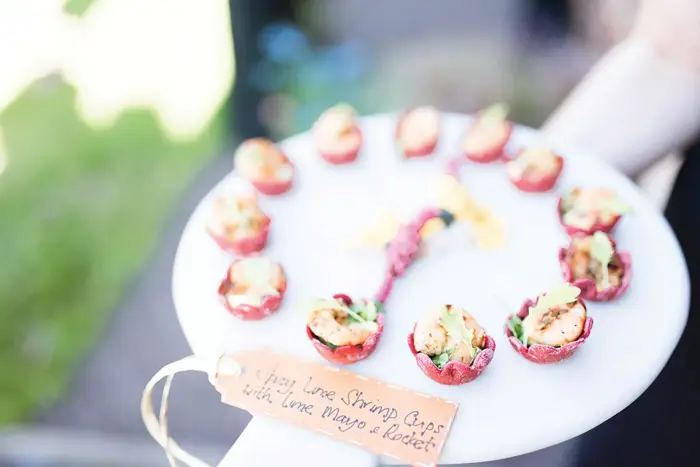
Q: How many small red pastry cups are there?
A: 12